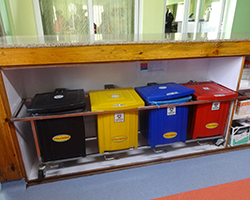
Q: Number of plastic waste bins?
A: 4